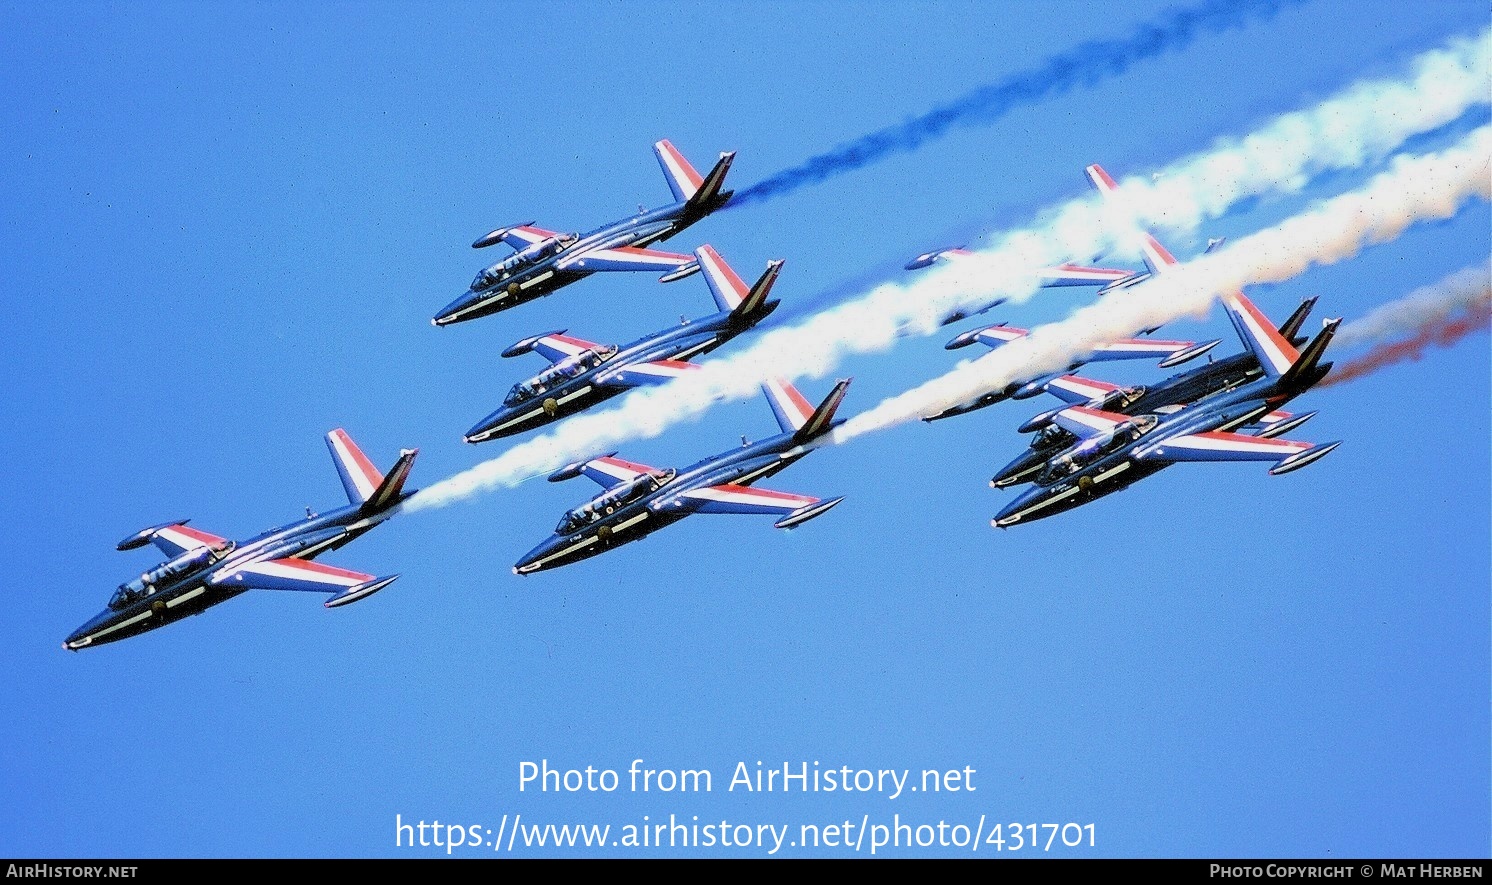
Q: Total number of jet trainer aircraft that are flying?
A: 8